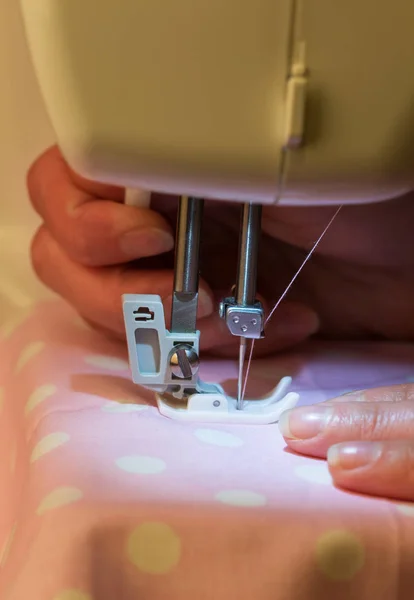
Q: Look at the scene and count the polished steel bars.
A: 2